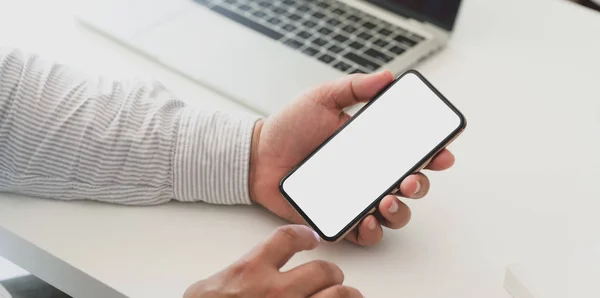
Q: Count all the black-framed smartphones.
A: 1